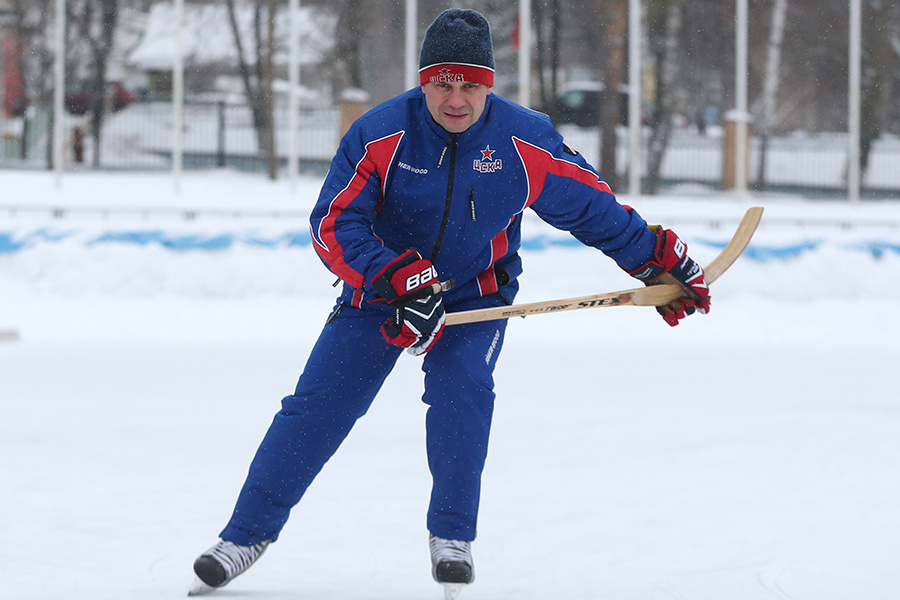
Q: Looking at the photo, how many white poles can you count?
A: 8